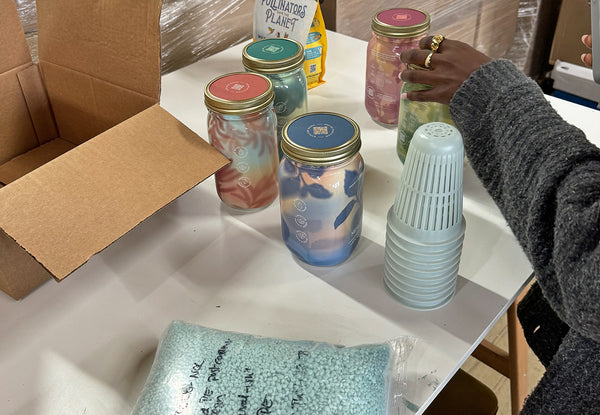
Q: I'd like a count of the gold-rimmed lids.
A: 4